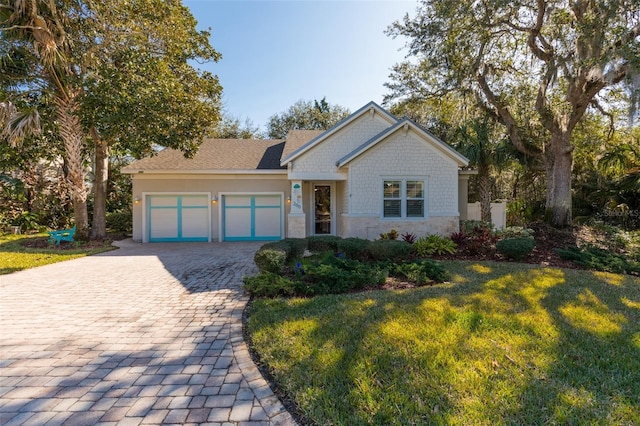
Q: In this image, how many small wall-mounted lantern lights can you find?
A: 3